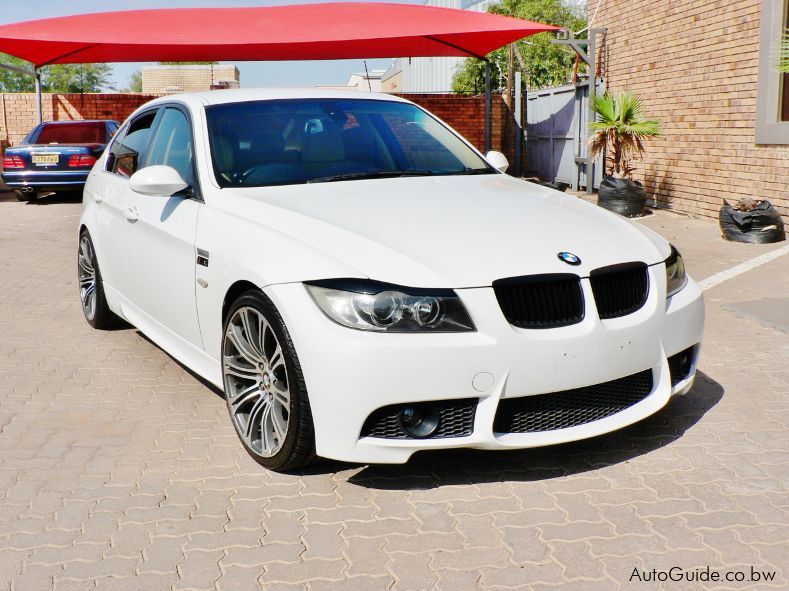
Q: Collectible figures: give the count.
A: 0